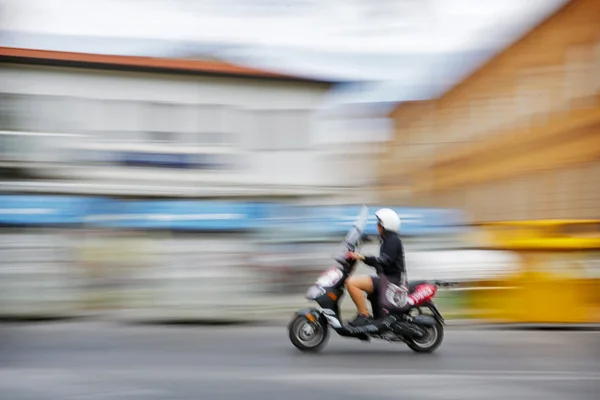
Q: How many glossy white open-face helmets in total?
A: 1